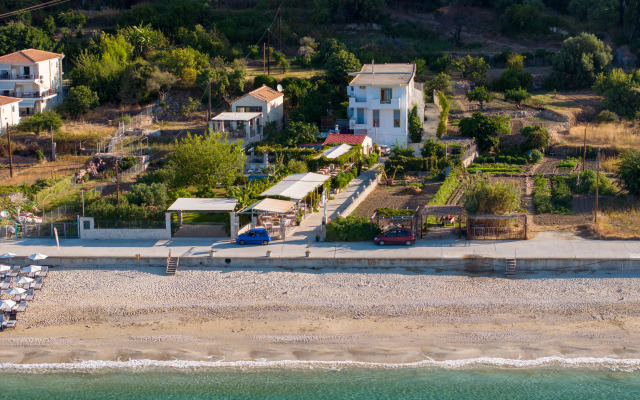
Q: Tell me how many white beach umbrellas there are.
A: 7